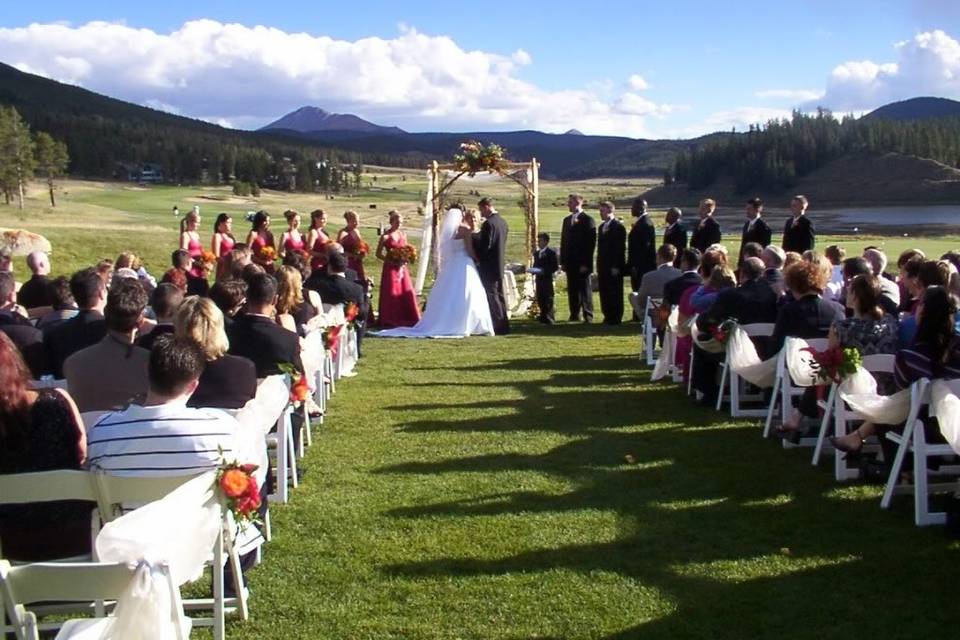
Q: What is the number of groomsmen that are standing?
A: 7